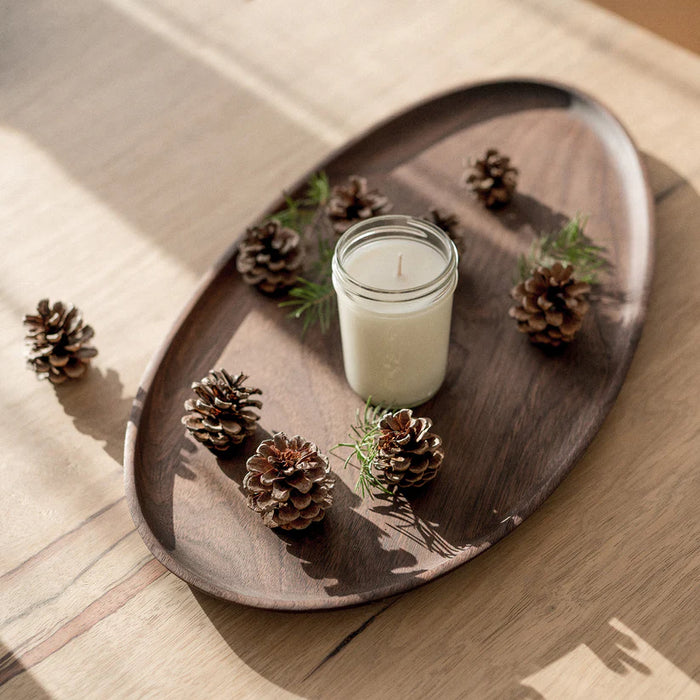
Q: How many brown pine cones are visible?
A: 9